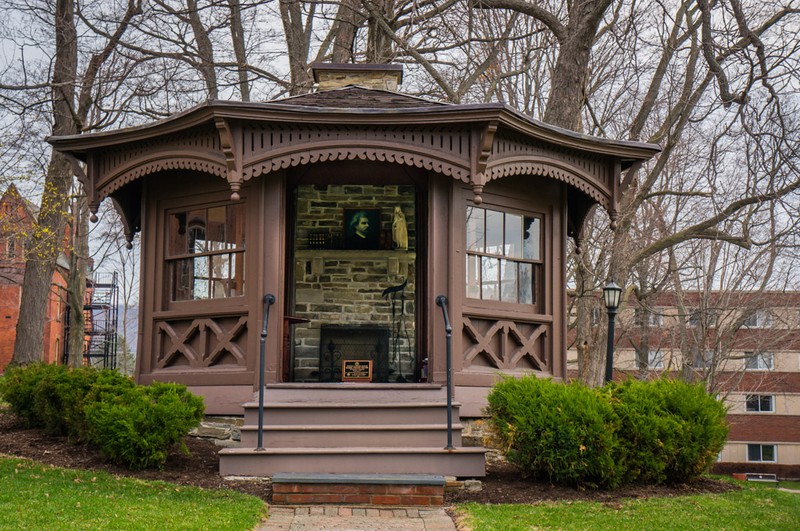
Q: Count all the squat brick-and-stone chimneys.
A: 1